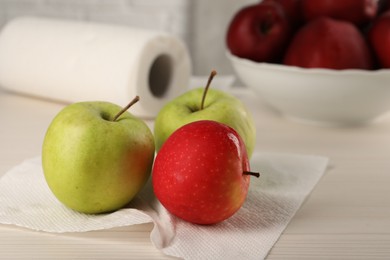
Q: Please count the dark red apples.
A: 5